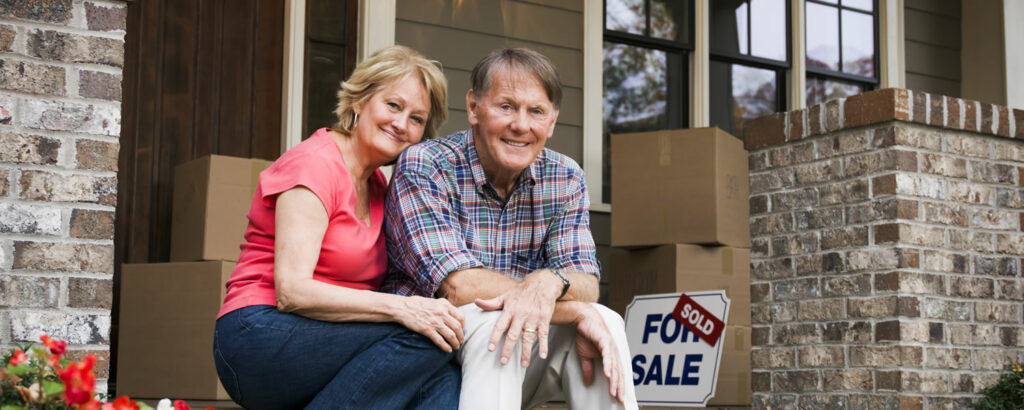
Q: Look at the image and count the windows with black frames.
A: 3